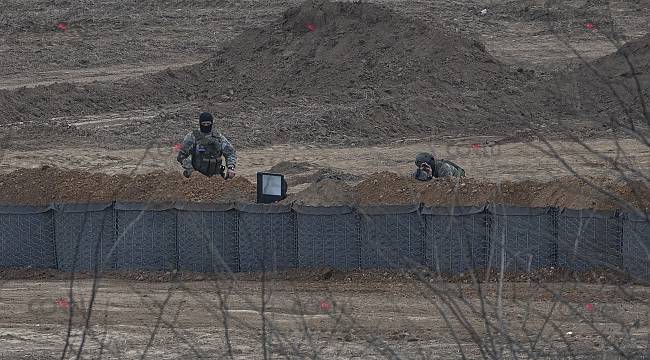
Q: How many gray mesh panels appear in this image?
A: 11